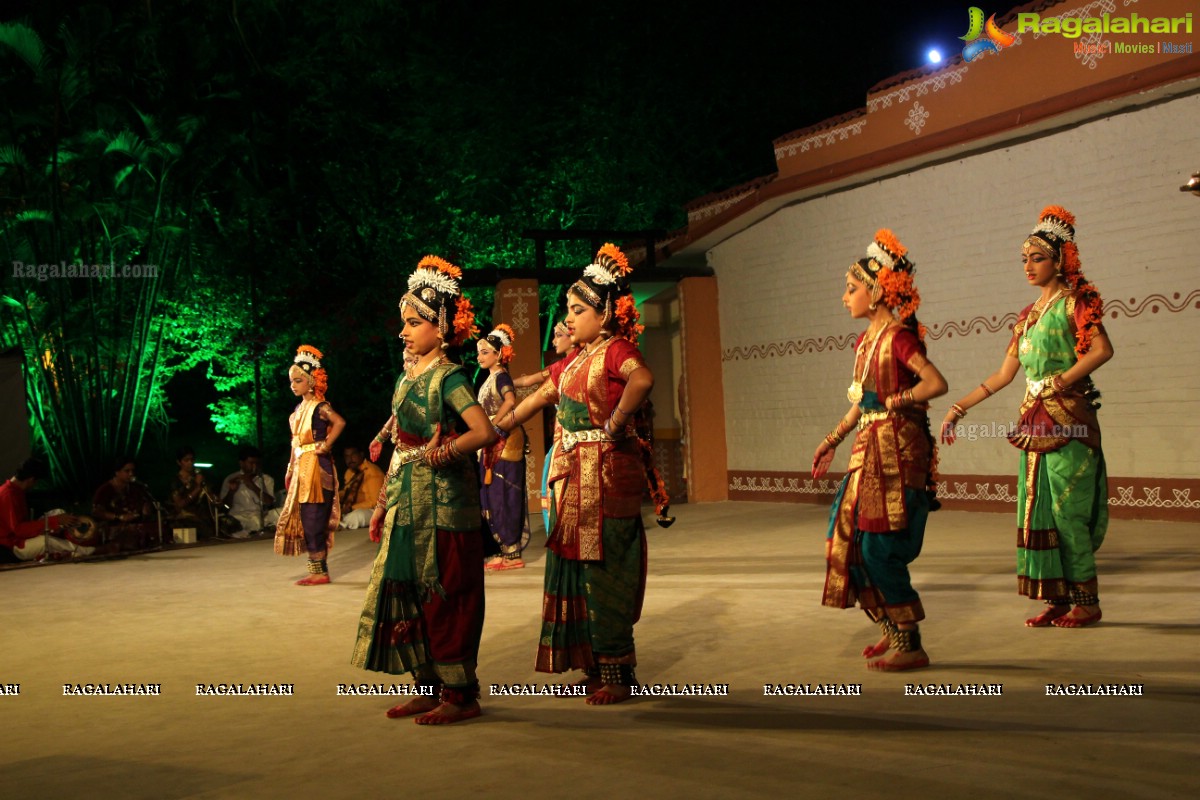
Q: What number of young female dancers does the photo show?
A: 8